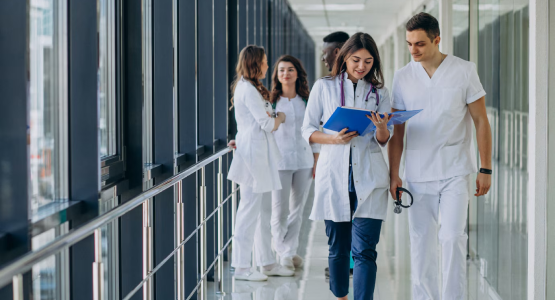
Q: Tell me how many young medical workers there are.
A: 5